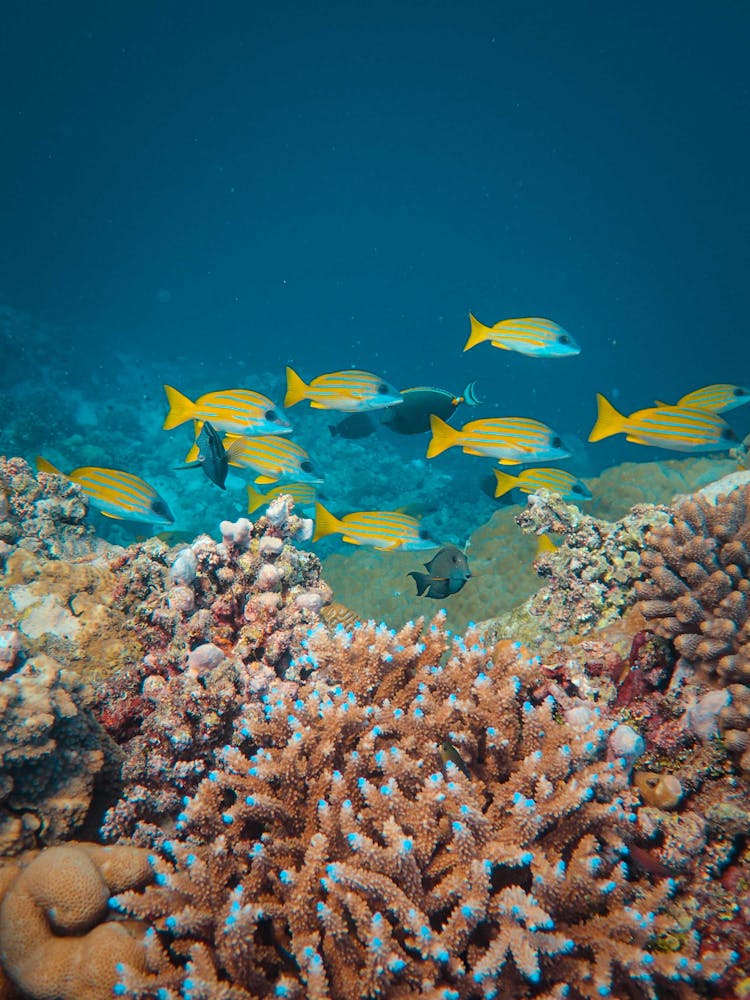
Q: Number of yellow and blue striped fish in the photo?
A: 11